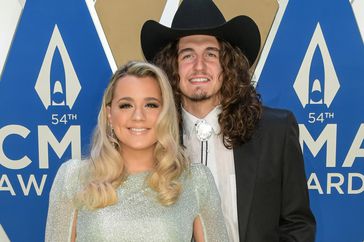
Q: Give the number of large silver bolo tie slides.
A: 1